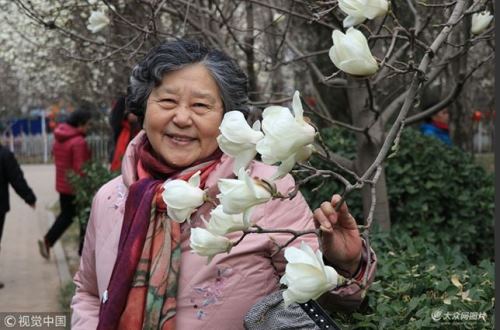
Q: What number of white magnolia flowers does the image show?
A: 11